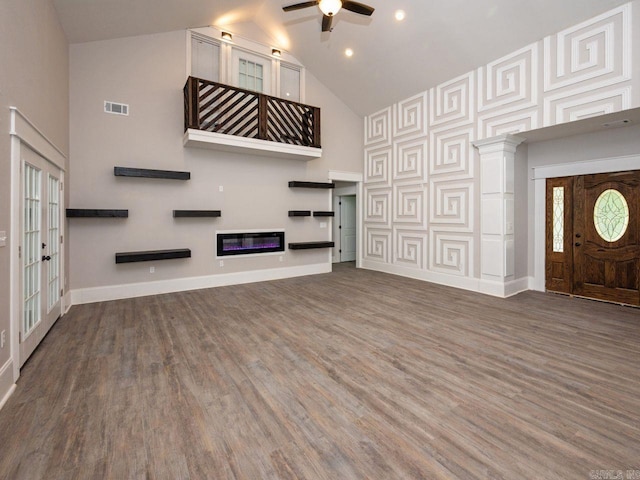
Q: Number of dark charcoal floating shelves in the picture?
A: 8